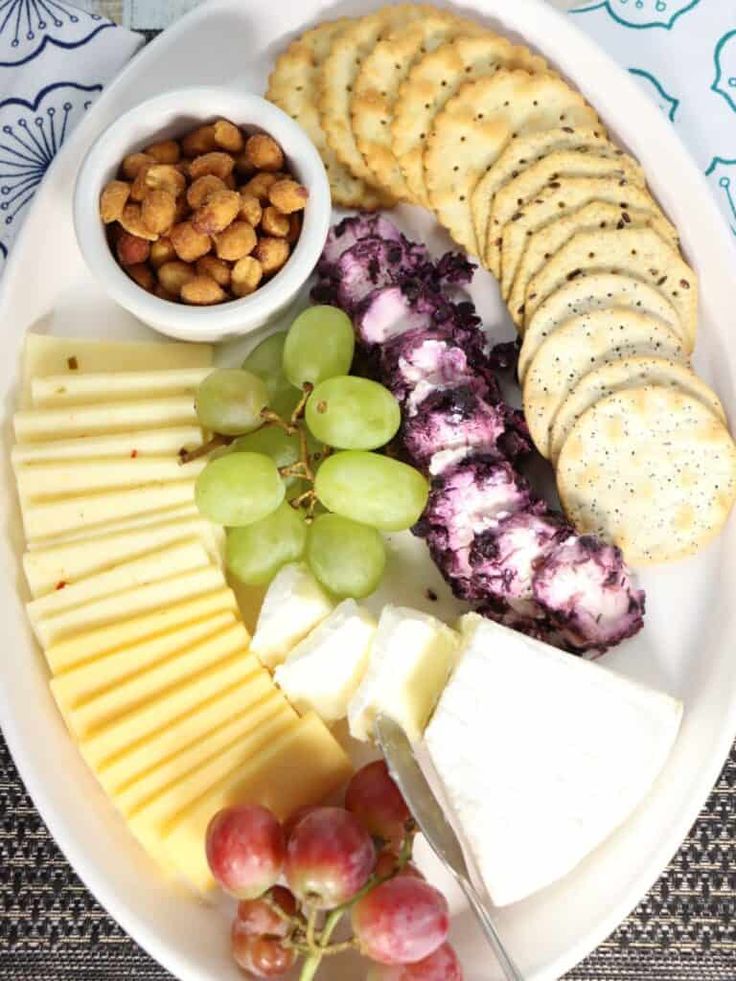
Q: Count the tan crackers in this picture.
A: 14